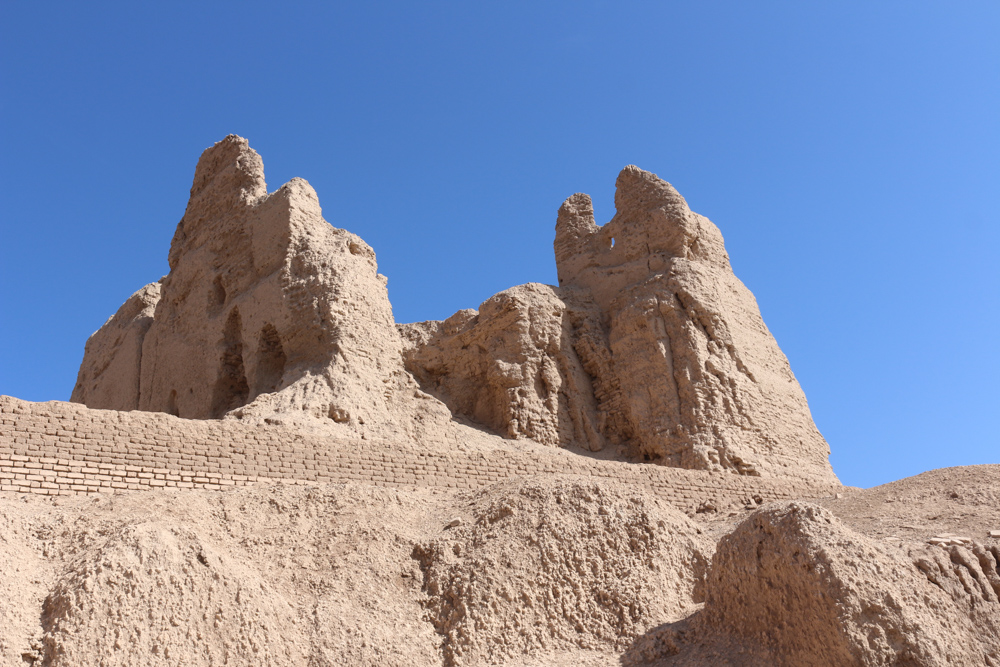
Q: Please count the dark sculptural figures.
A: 0